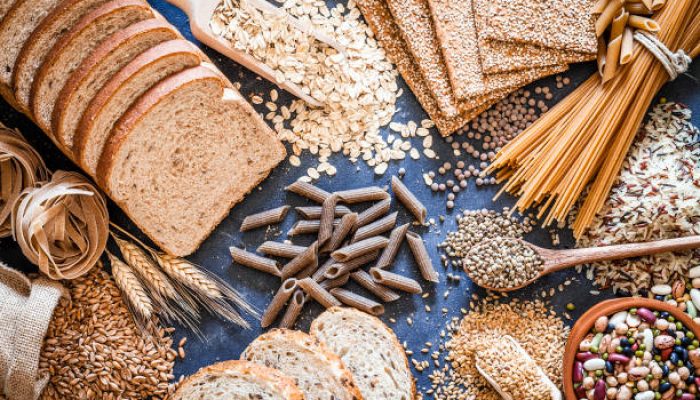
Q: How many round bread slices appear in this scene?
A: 3